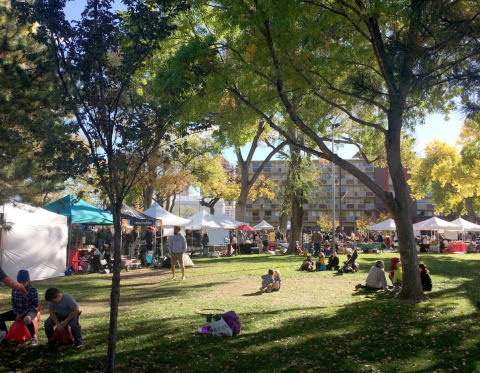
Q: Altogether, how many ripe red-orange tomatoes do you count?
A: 0